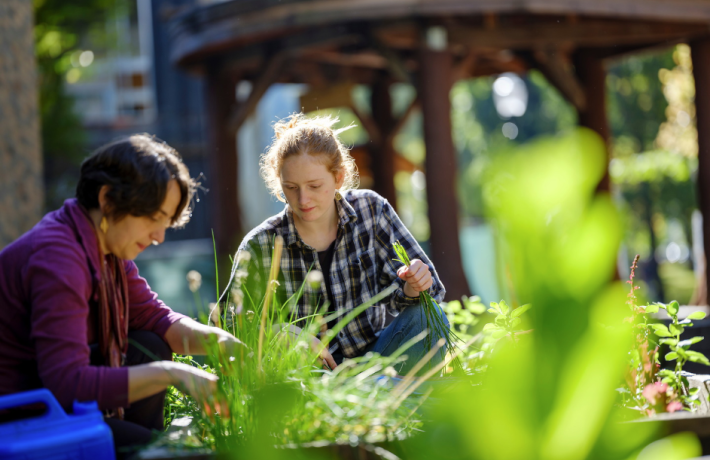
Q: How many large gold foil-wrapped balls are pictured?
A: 0